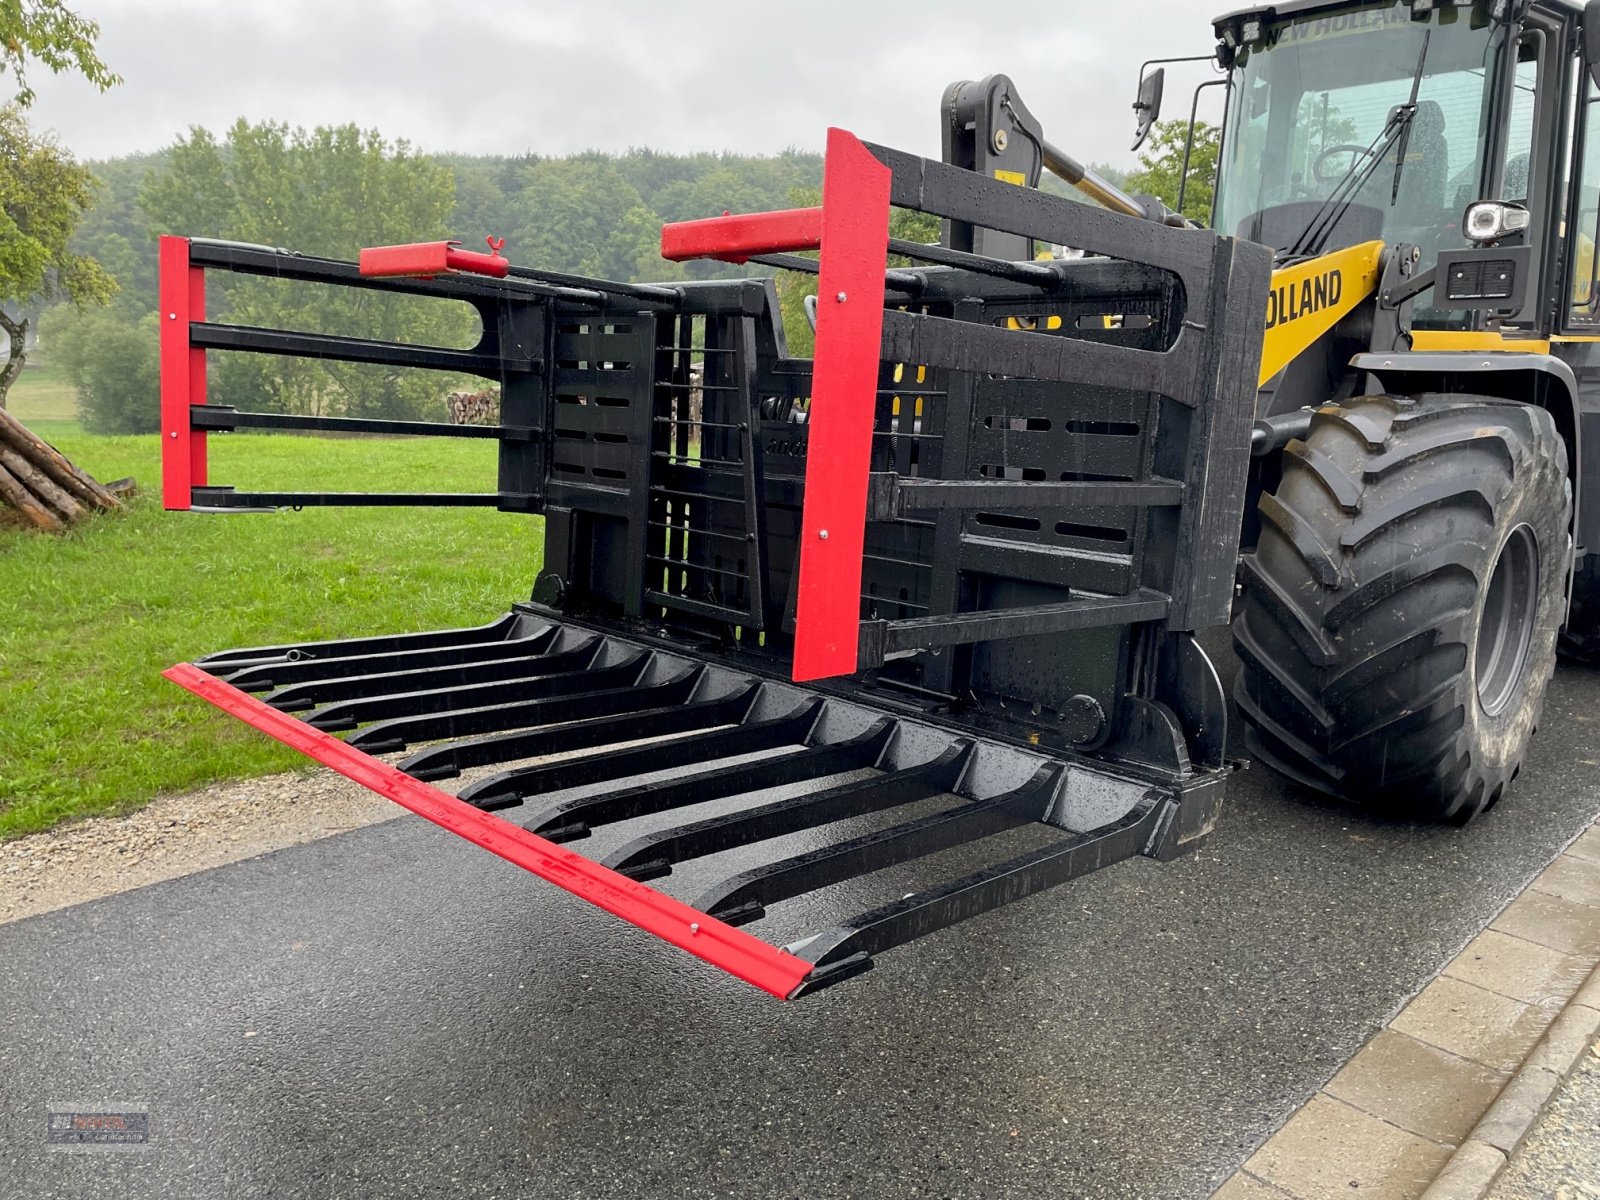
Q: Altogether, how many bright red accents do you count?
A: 5